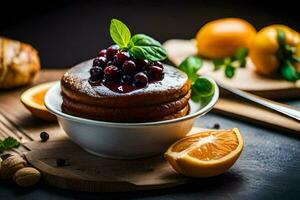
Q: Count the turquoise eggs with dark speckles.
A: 0